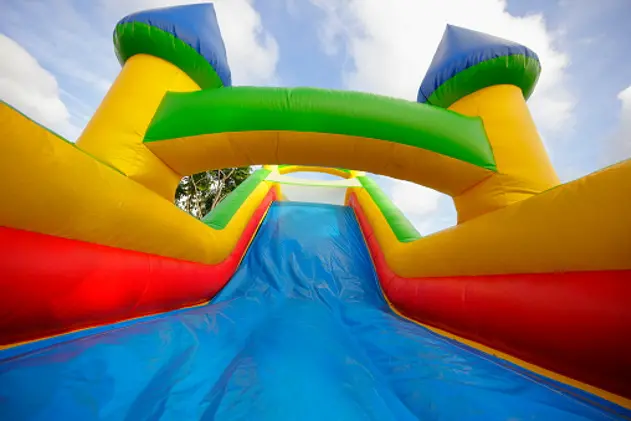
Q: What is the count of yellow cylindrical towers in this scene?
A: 2